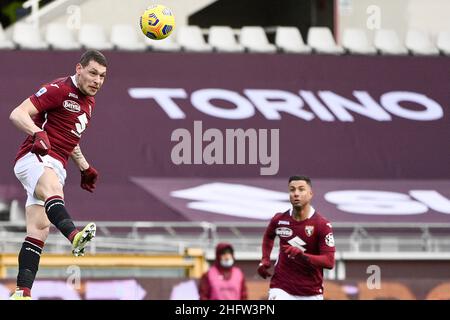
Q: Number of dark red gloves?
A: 4